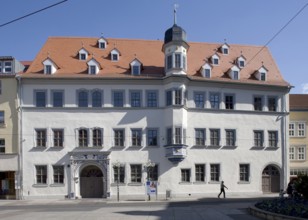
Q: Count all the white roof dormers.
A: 12